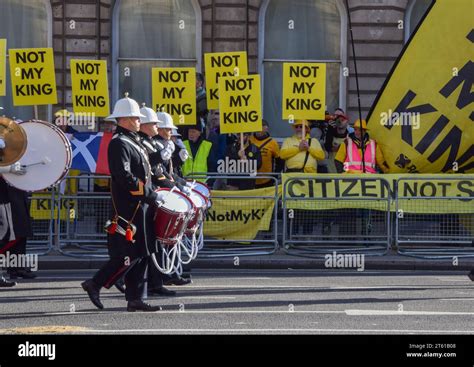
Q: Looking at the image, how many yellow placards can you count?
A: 7